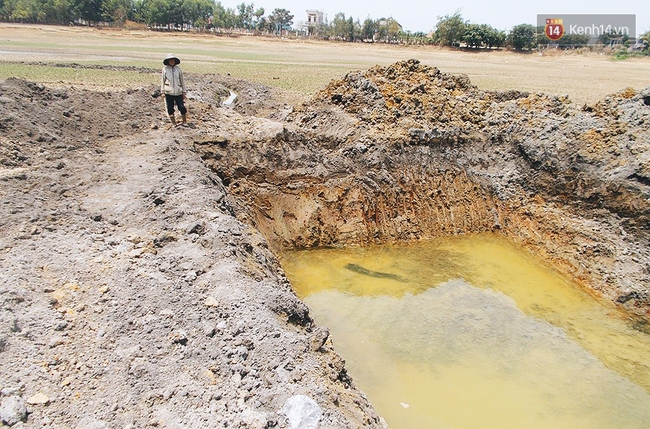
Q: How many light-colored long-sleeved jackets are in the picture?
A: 1